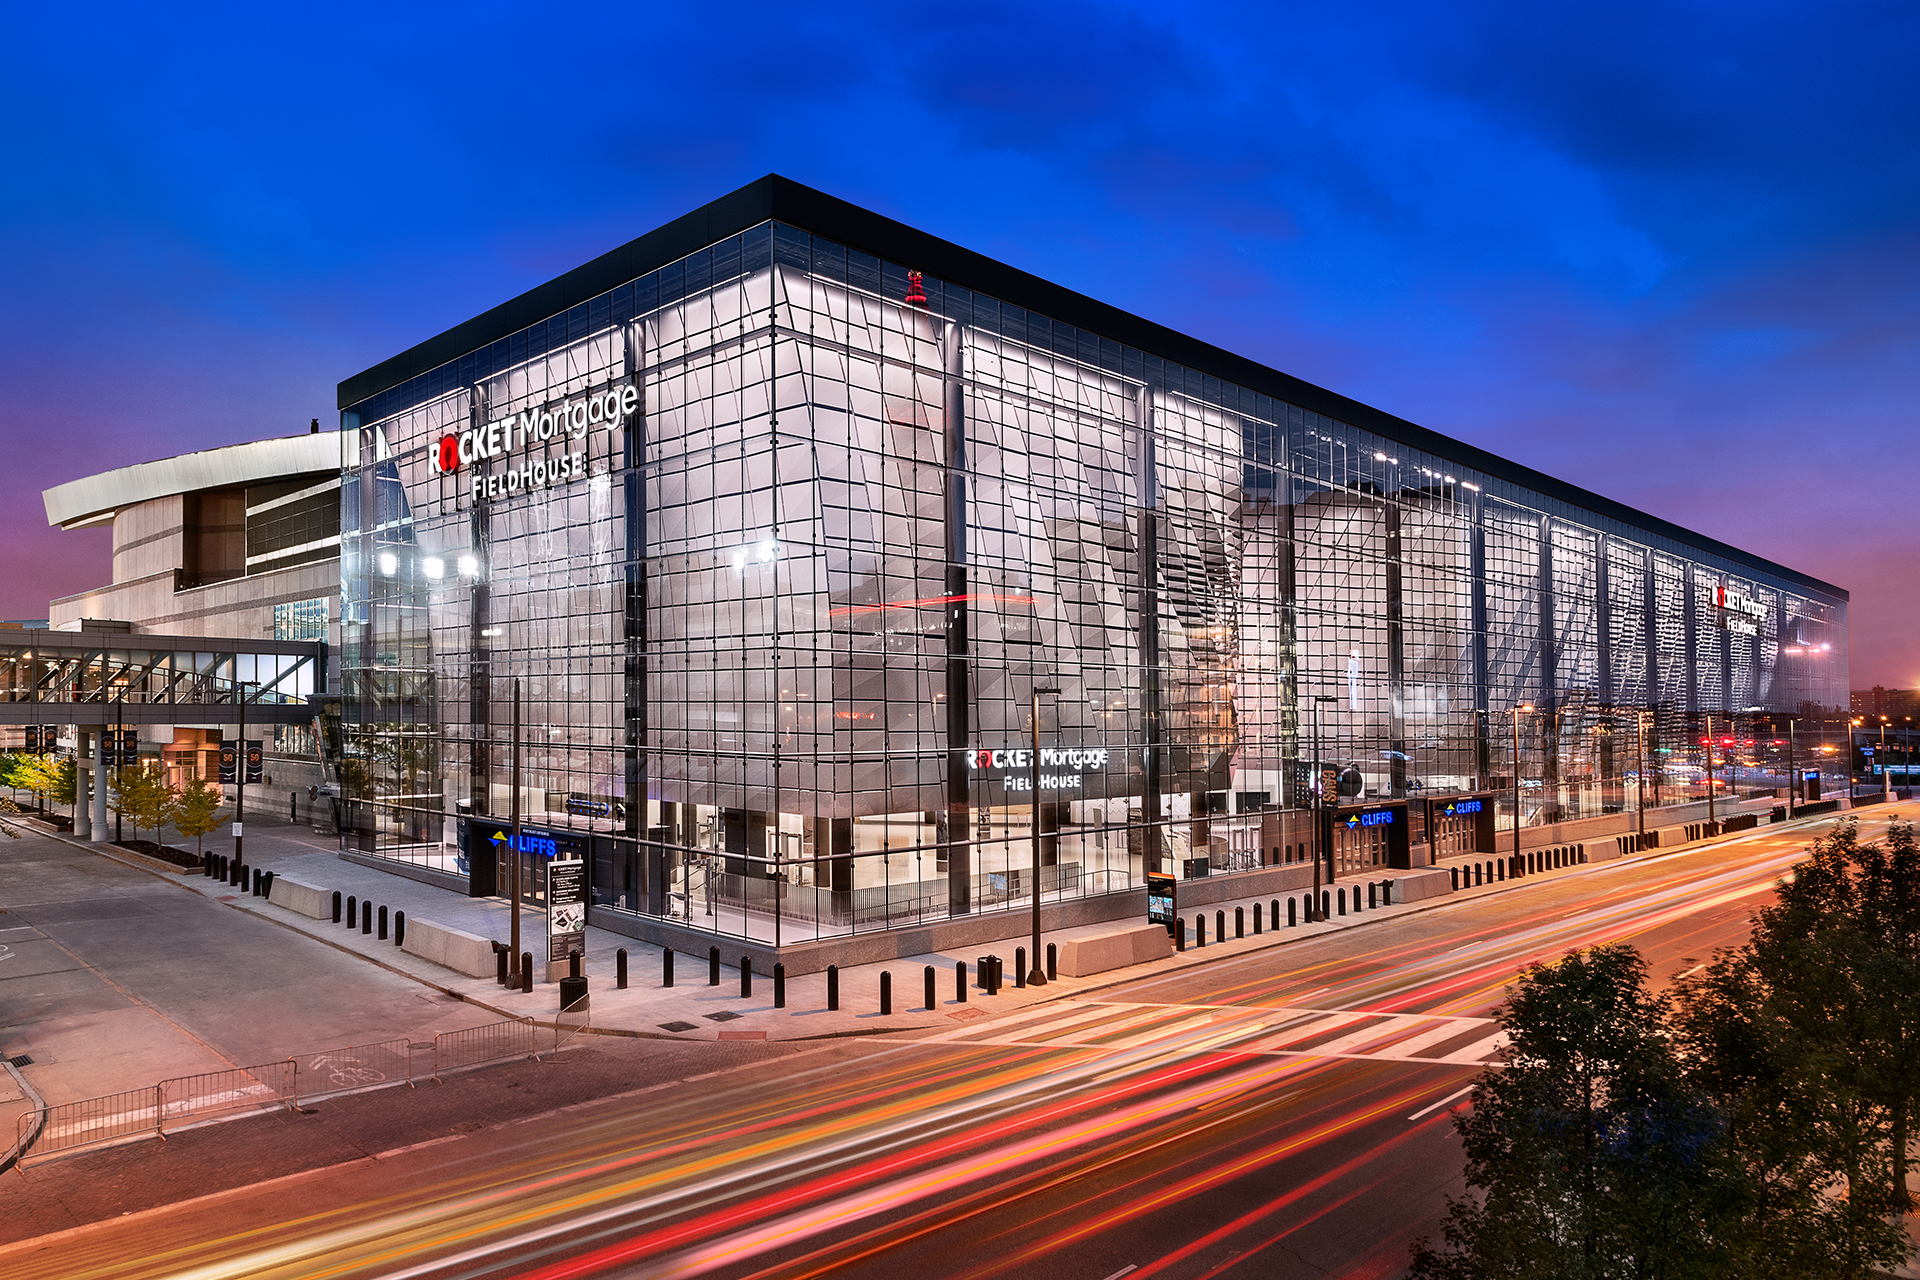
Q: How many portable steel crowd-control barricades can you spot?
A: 5